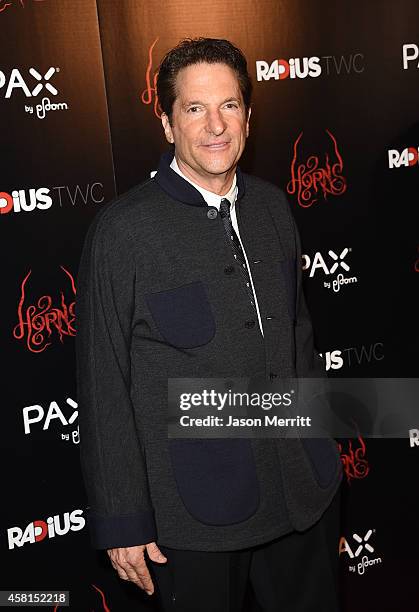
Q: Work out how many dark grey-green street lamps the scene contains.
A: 0